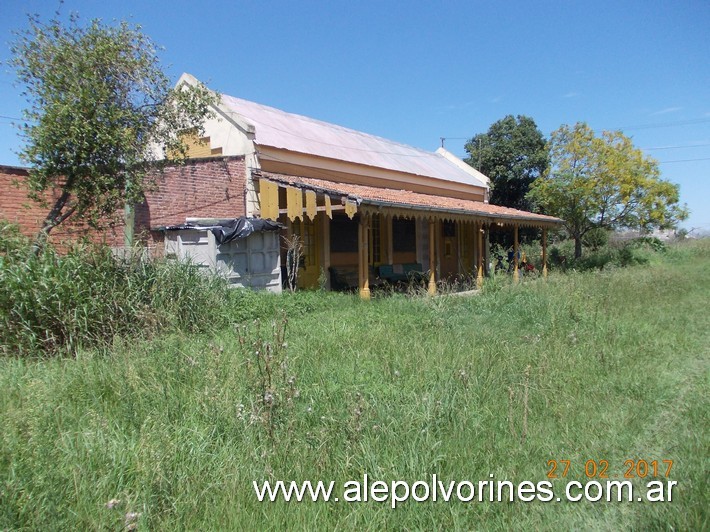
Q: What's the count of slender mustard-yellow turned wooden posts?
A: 5